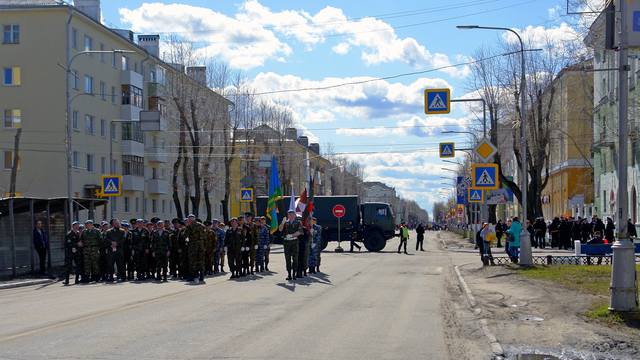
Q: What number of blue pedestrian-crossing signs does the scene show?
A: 6